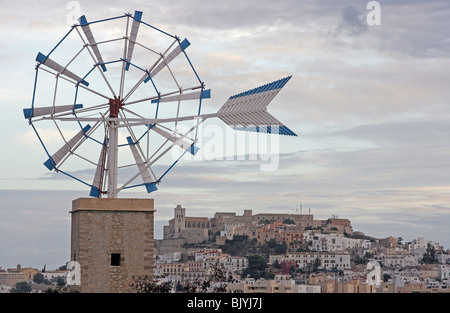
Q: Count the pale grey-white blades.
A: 10